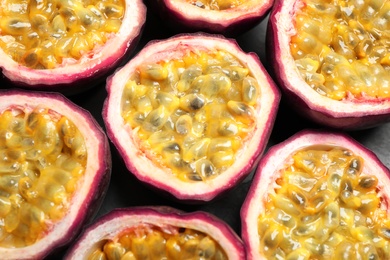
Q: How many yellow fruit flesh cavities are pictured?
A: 7